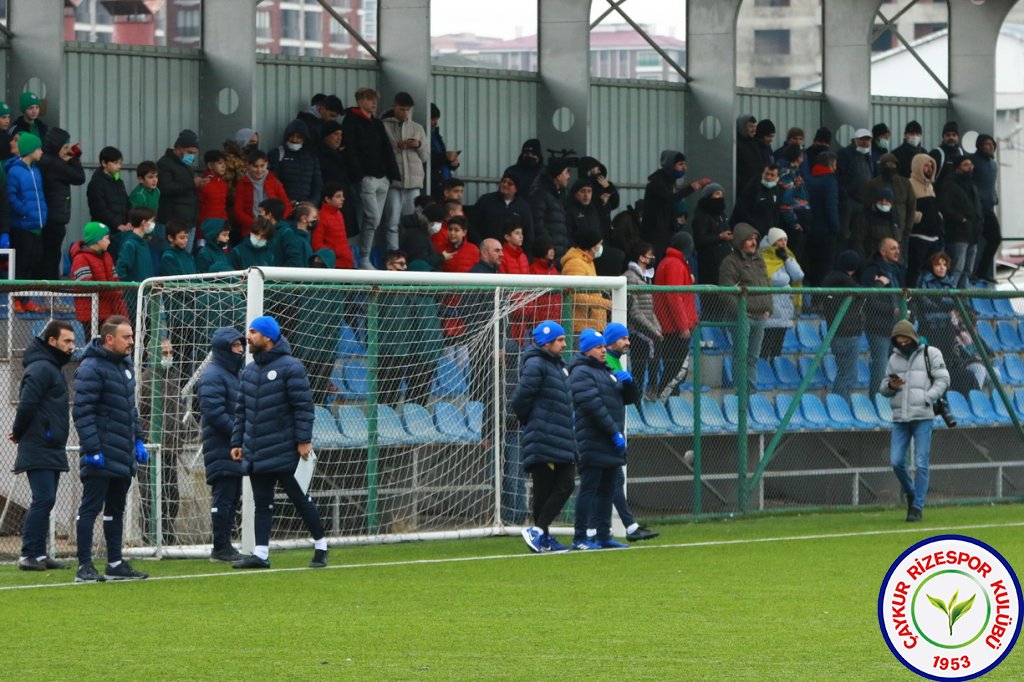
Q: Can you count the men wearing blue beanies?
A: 4